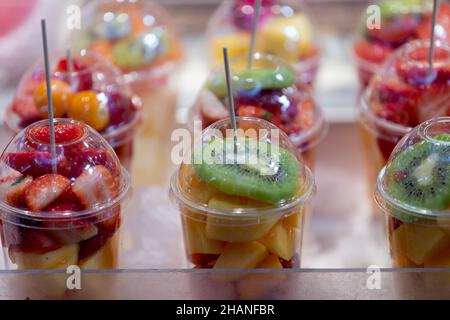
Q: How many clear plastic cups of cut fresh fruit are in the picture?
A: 9